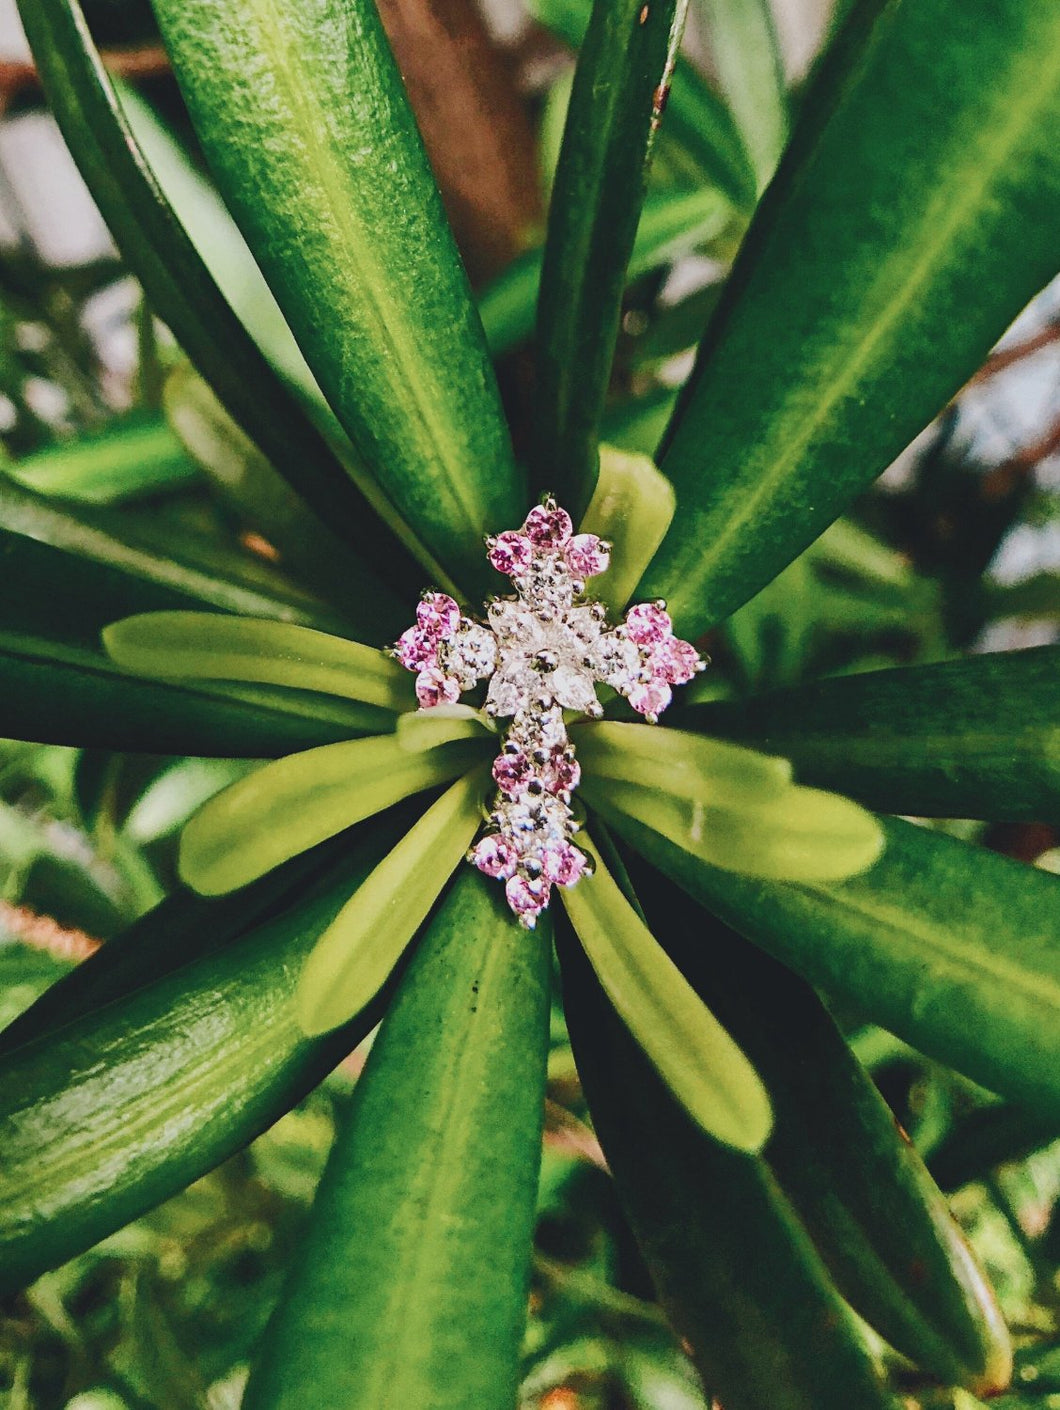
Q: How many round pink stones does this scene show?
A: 14